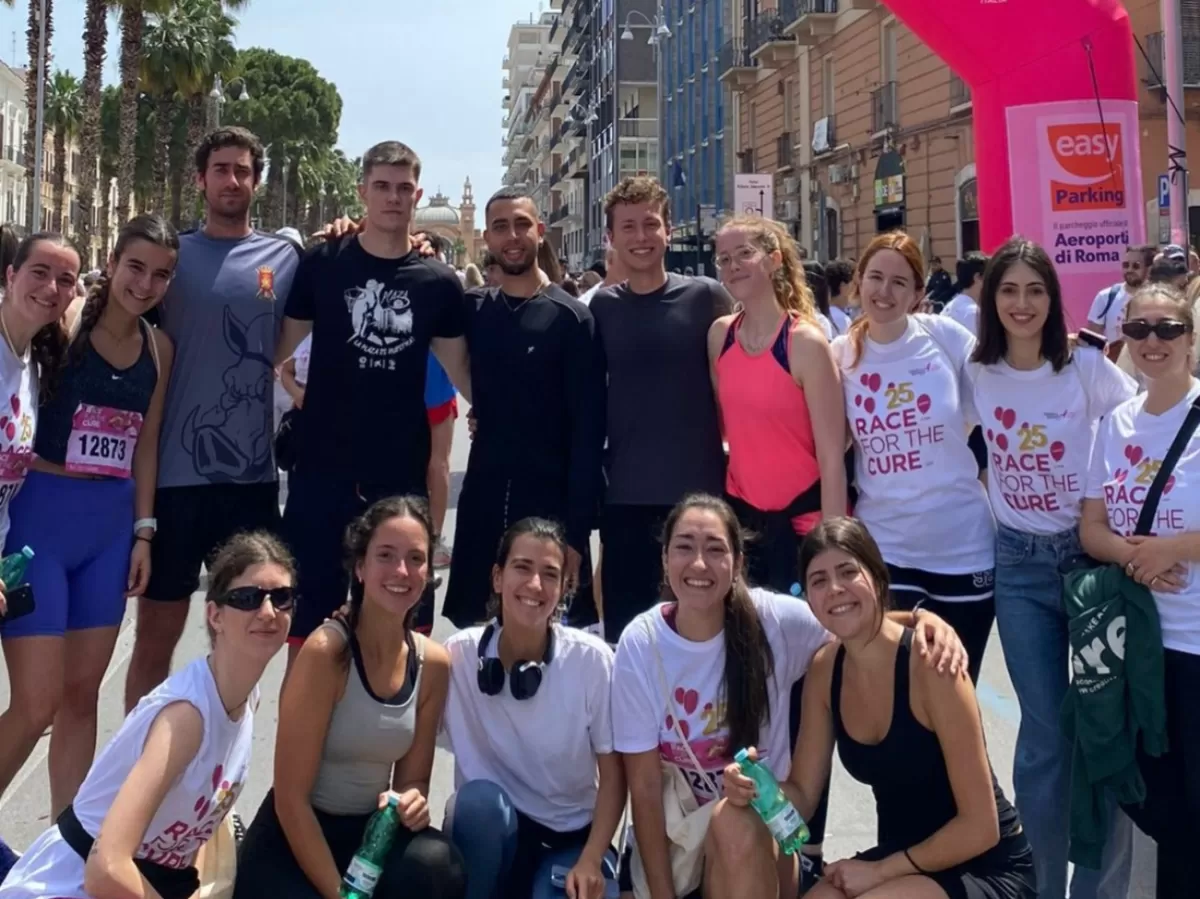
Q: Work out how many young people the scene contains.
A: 15